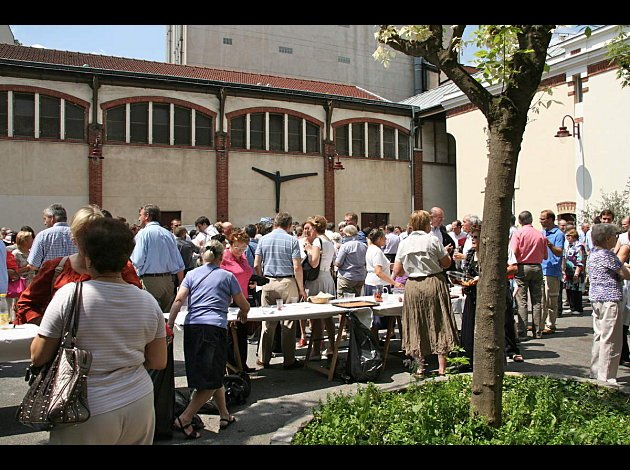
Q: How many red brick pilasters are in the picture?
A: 4